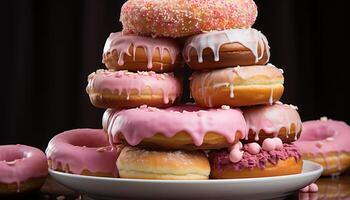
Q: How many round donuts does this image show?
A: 12